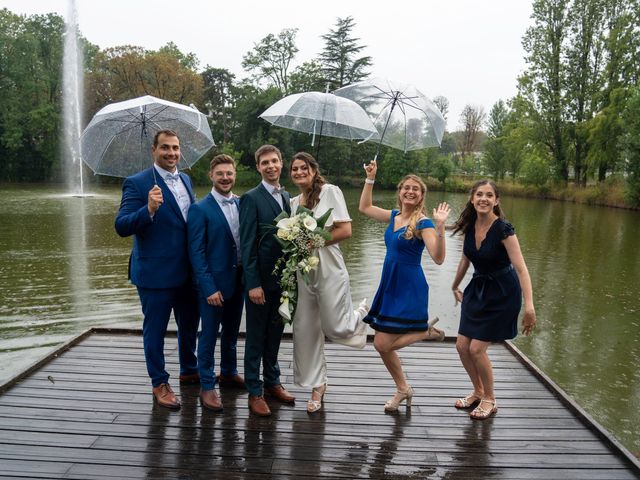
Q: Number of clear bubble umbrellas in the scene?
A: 3